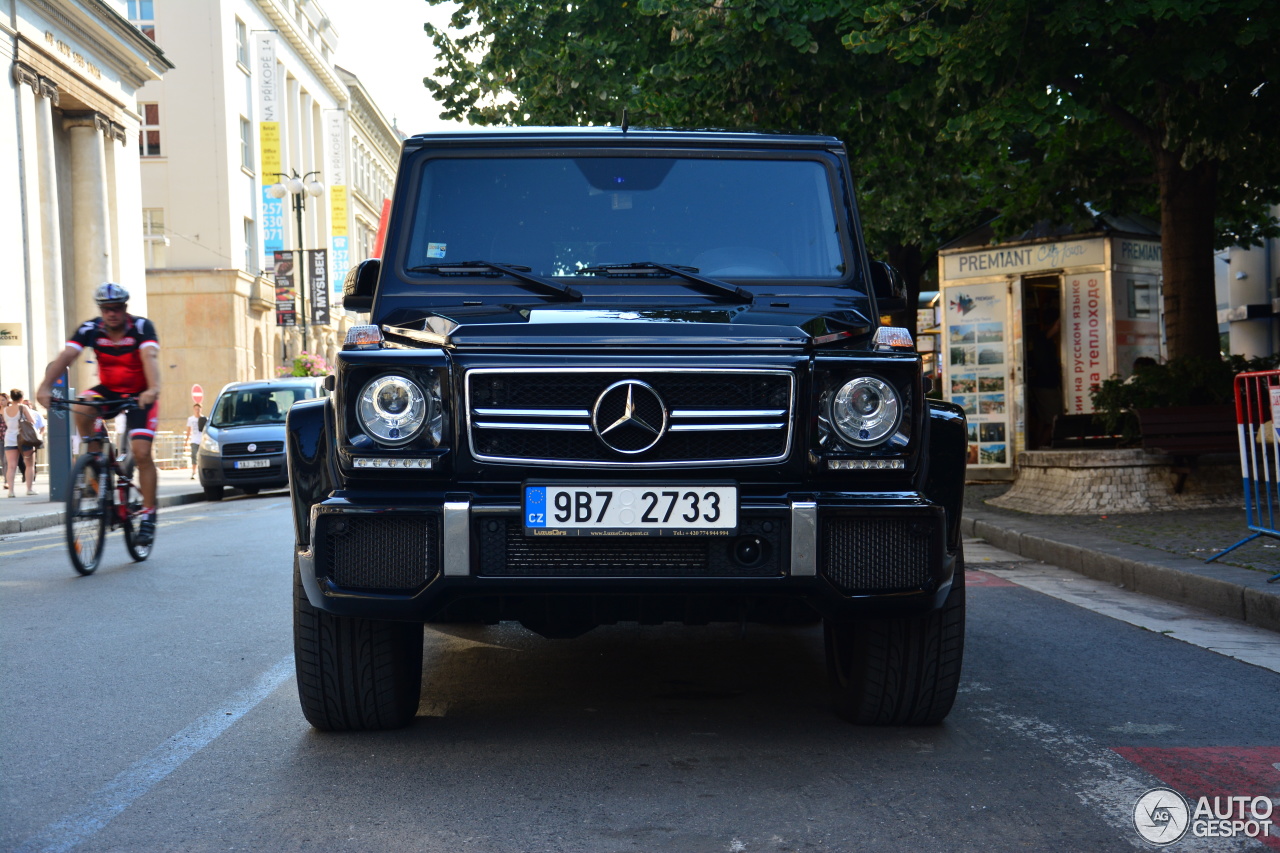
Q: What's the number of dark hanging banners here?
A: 2